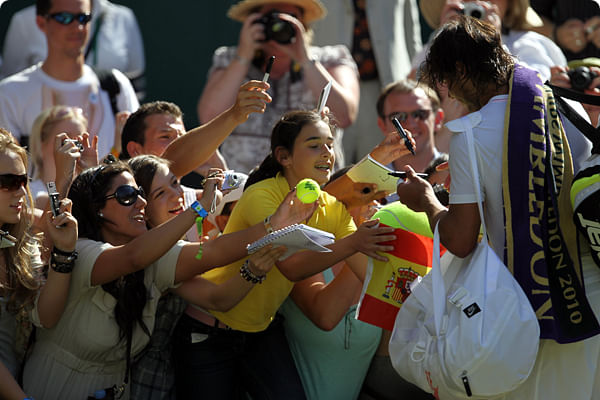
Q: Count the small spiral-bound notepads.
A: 1